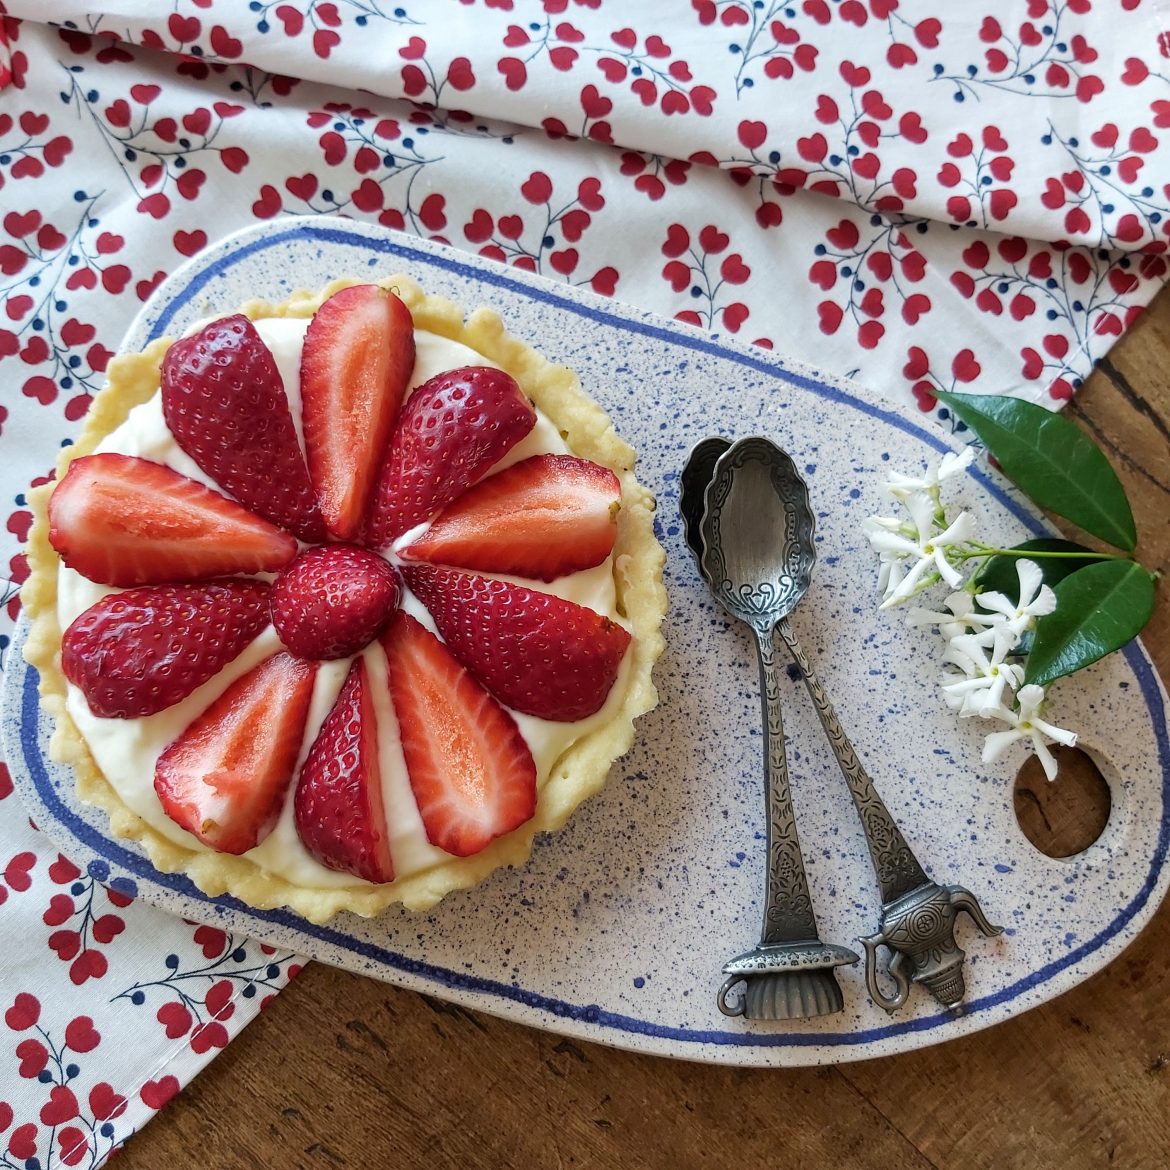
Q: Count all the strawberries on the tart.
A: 11